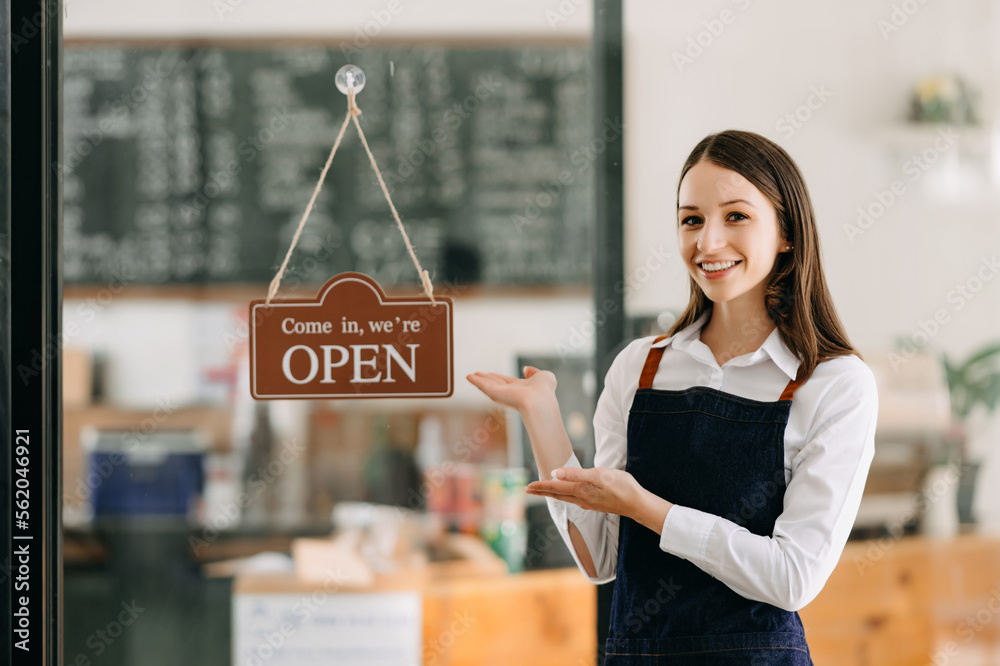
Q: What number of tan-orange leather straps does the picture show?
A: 2